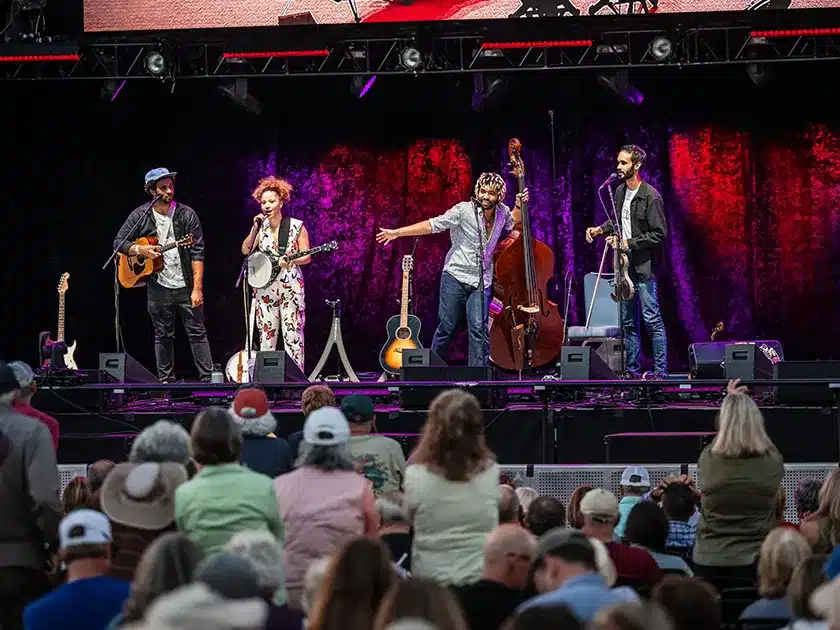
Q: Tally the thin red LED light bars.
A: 4